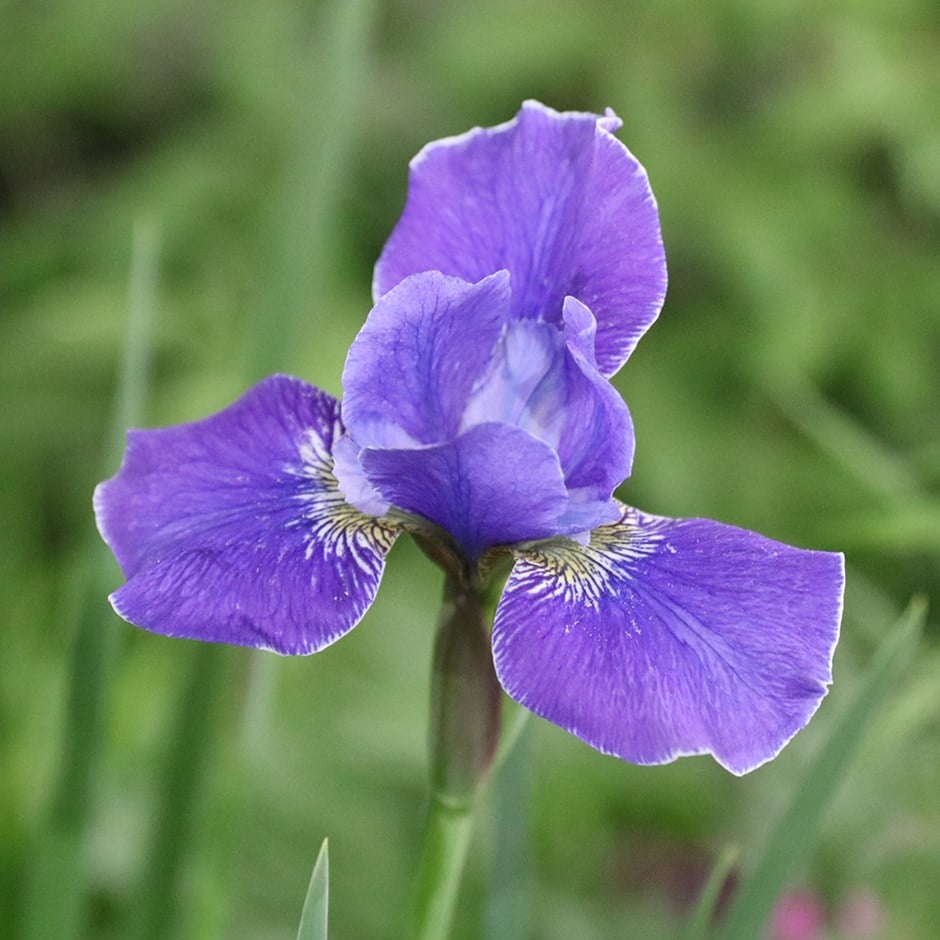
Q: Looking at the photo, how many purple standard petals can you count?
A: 3